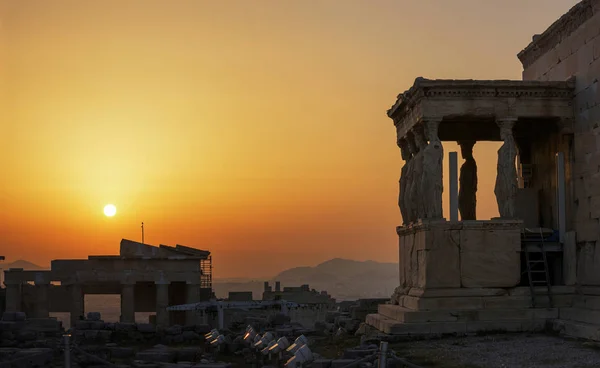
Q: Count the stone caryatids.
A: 6